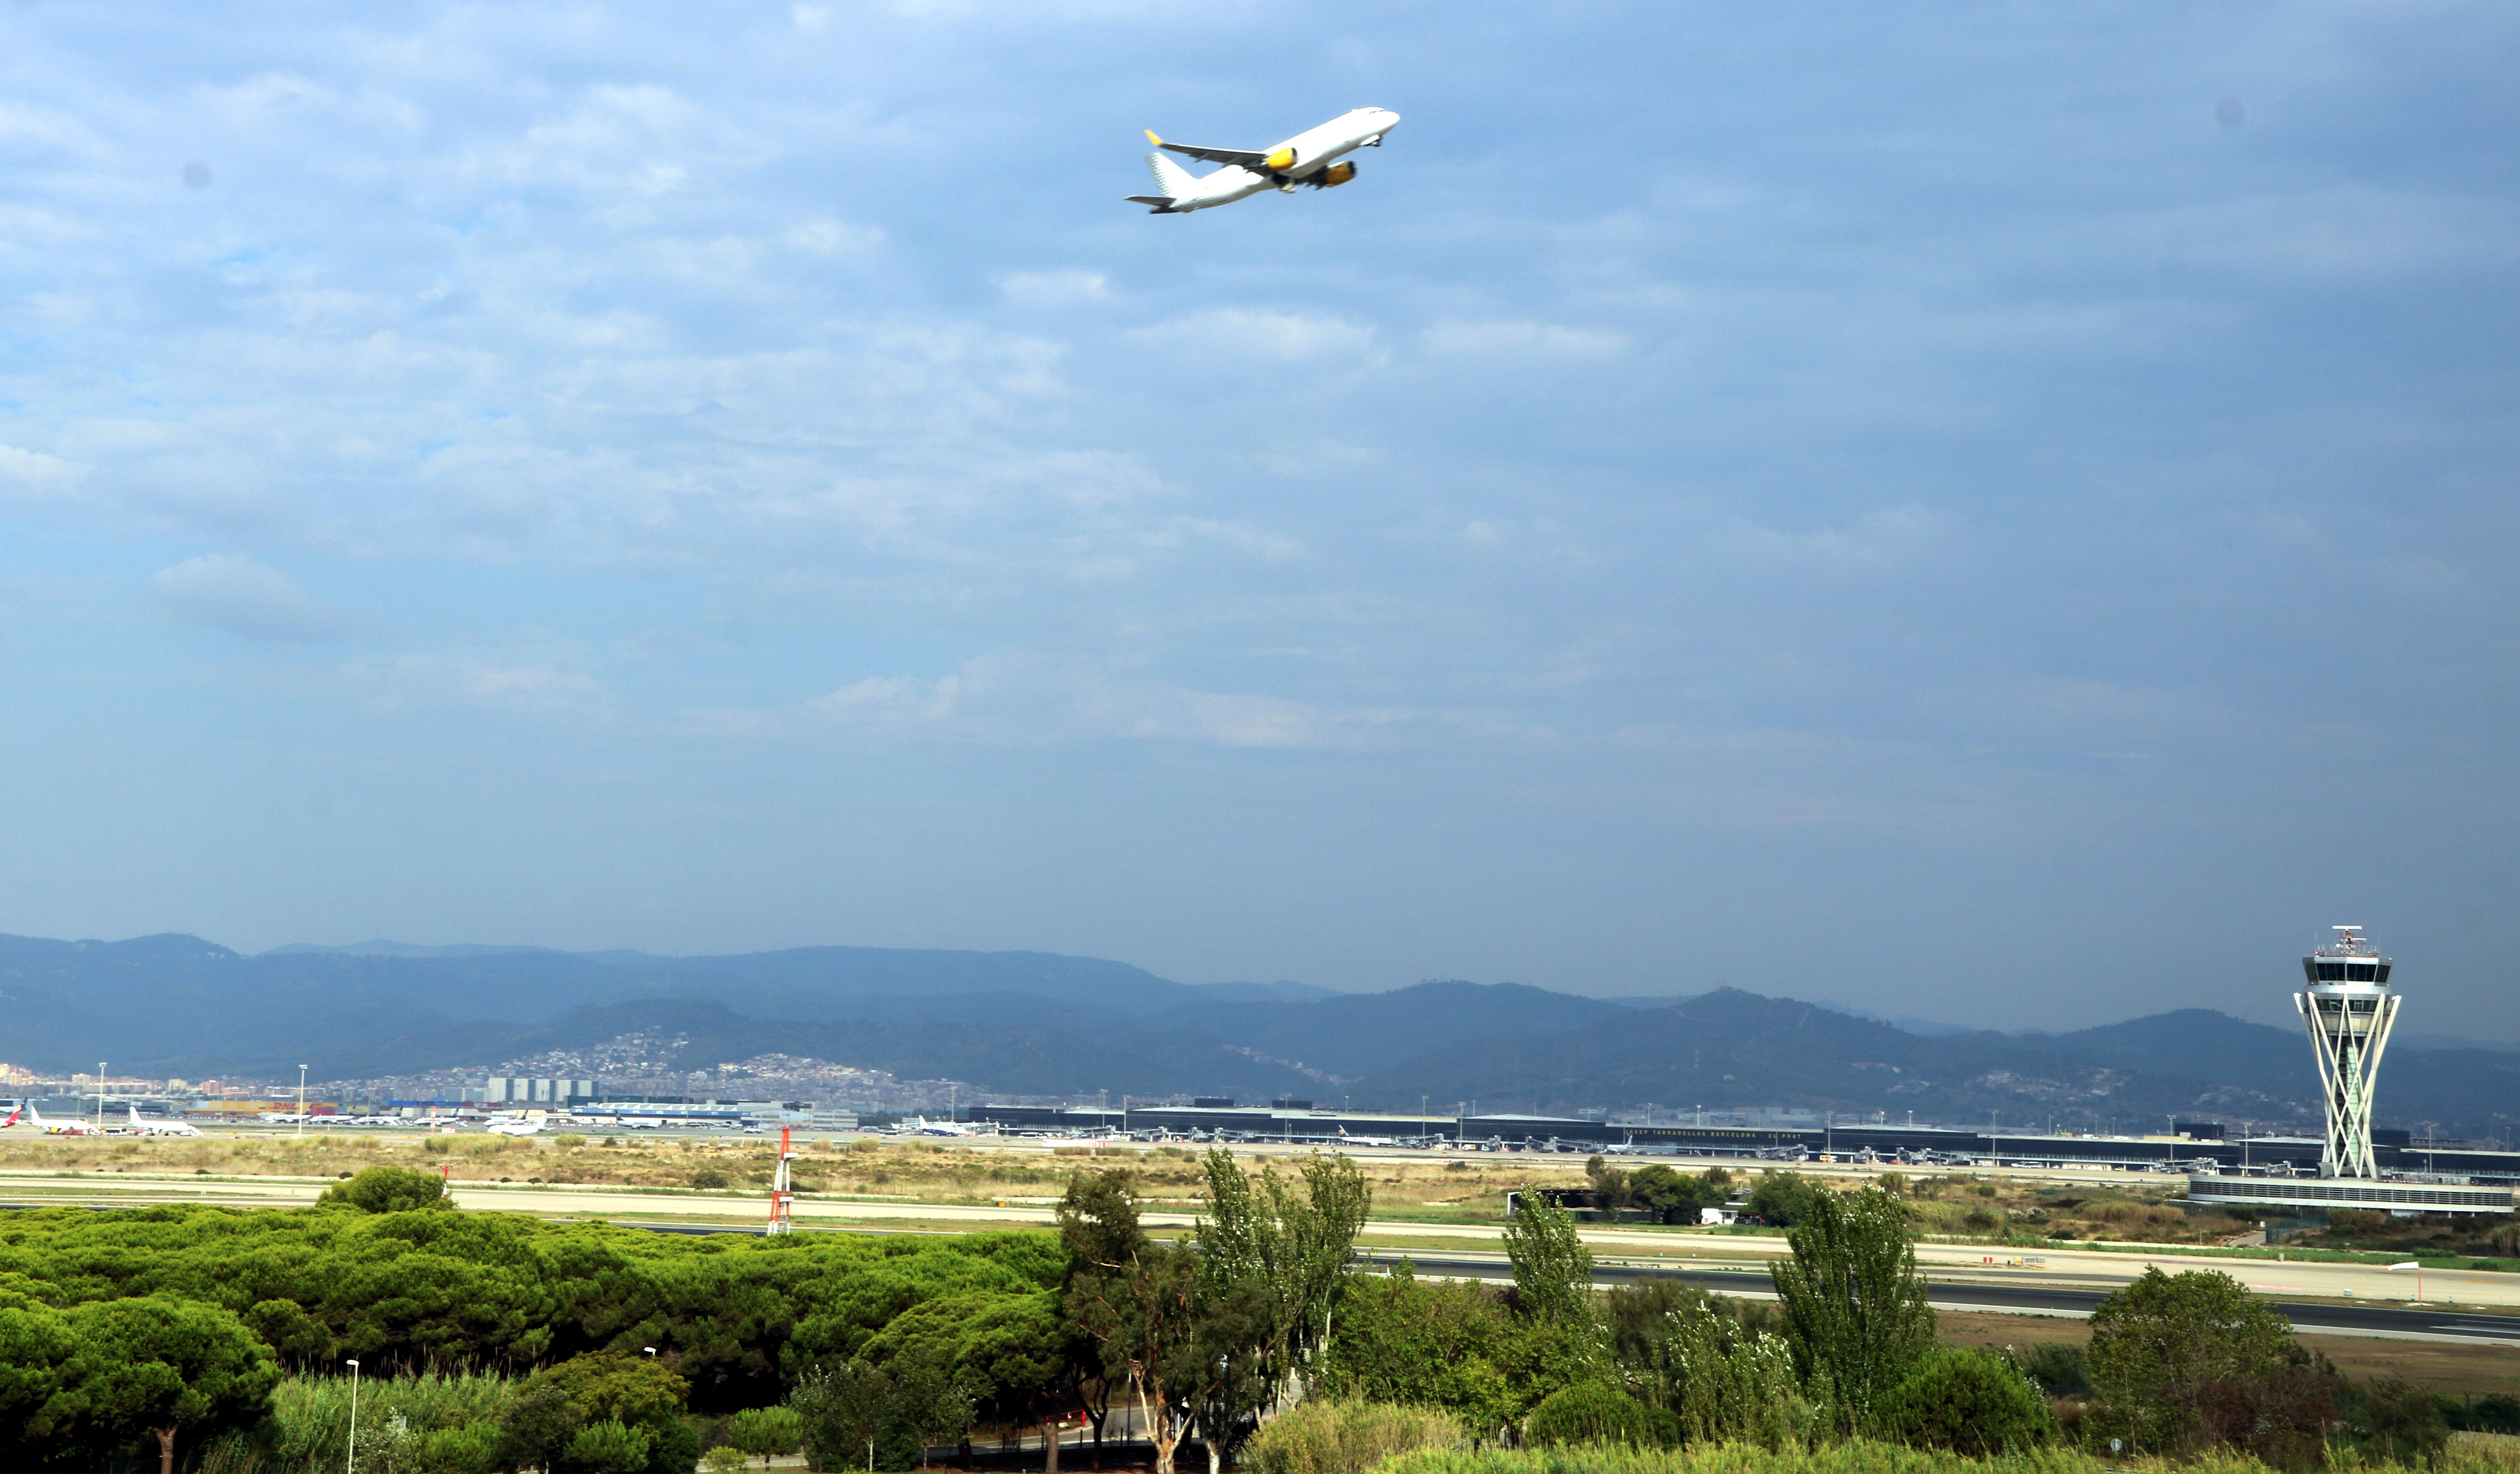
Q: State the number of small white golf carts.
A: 0